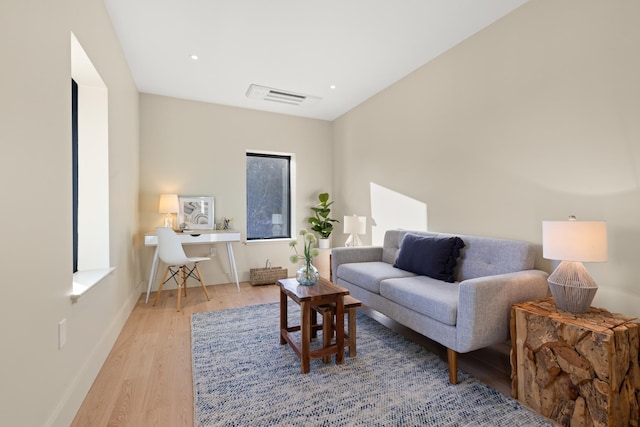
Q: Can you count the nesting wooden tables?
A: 2